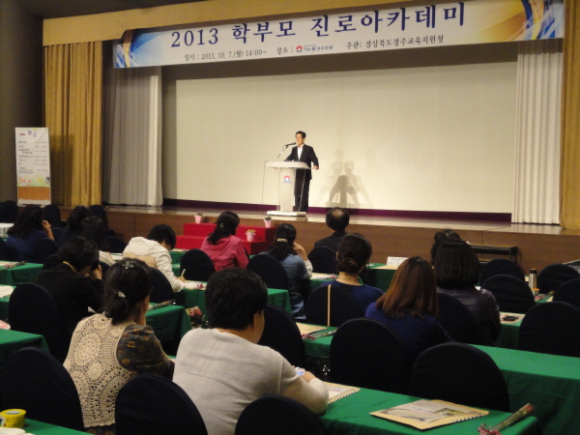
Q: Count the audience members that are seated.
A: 14